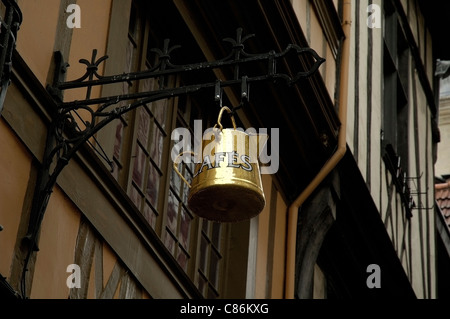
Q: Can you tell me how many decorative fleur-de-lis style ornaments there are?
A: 3